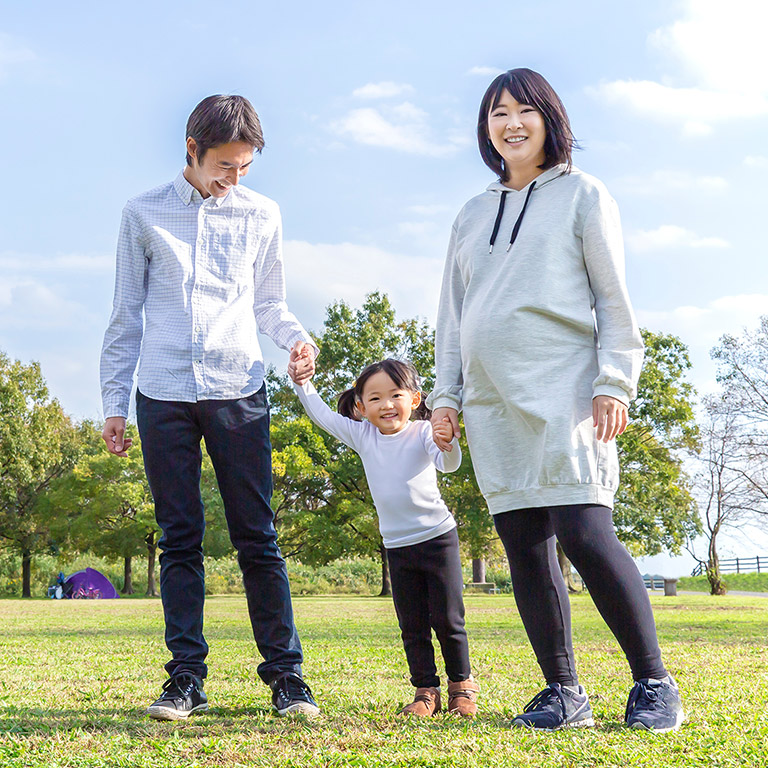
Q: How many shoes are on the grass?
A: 6